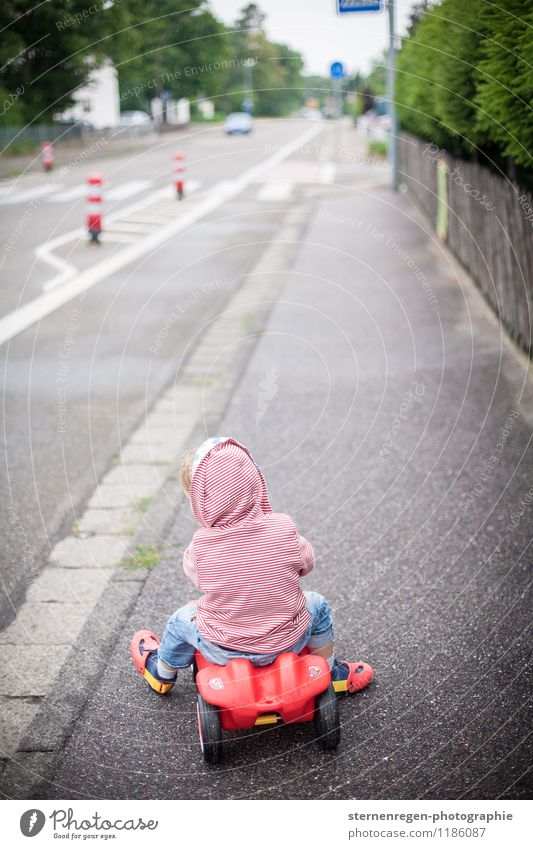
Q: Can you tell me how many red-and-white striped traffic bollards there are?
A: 3